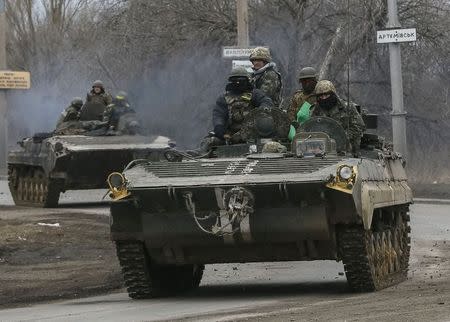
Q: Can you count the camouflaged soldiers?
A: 7